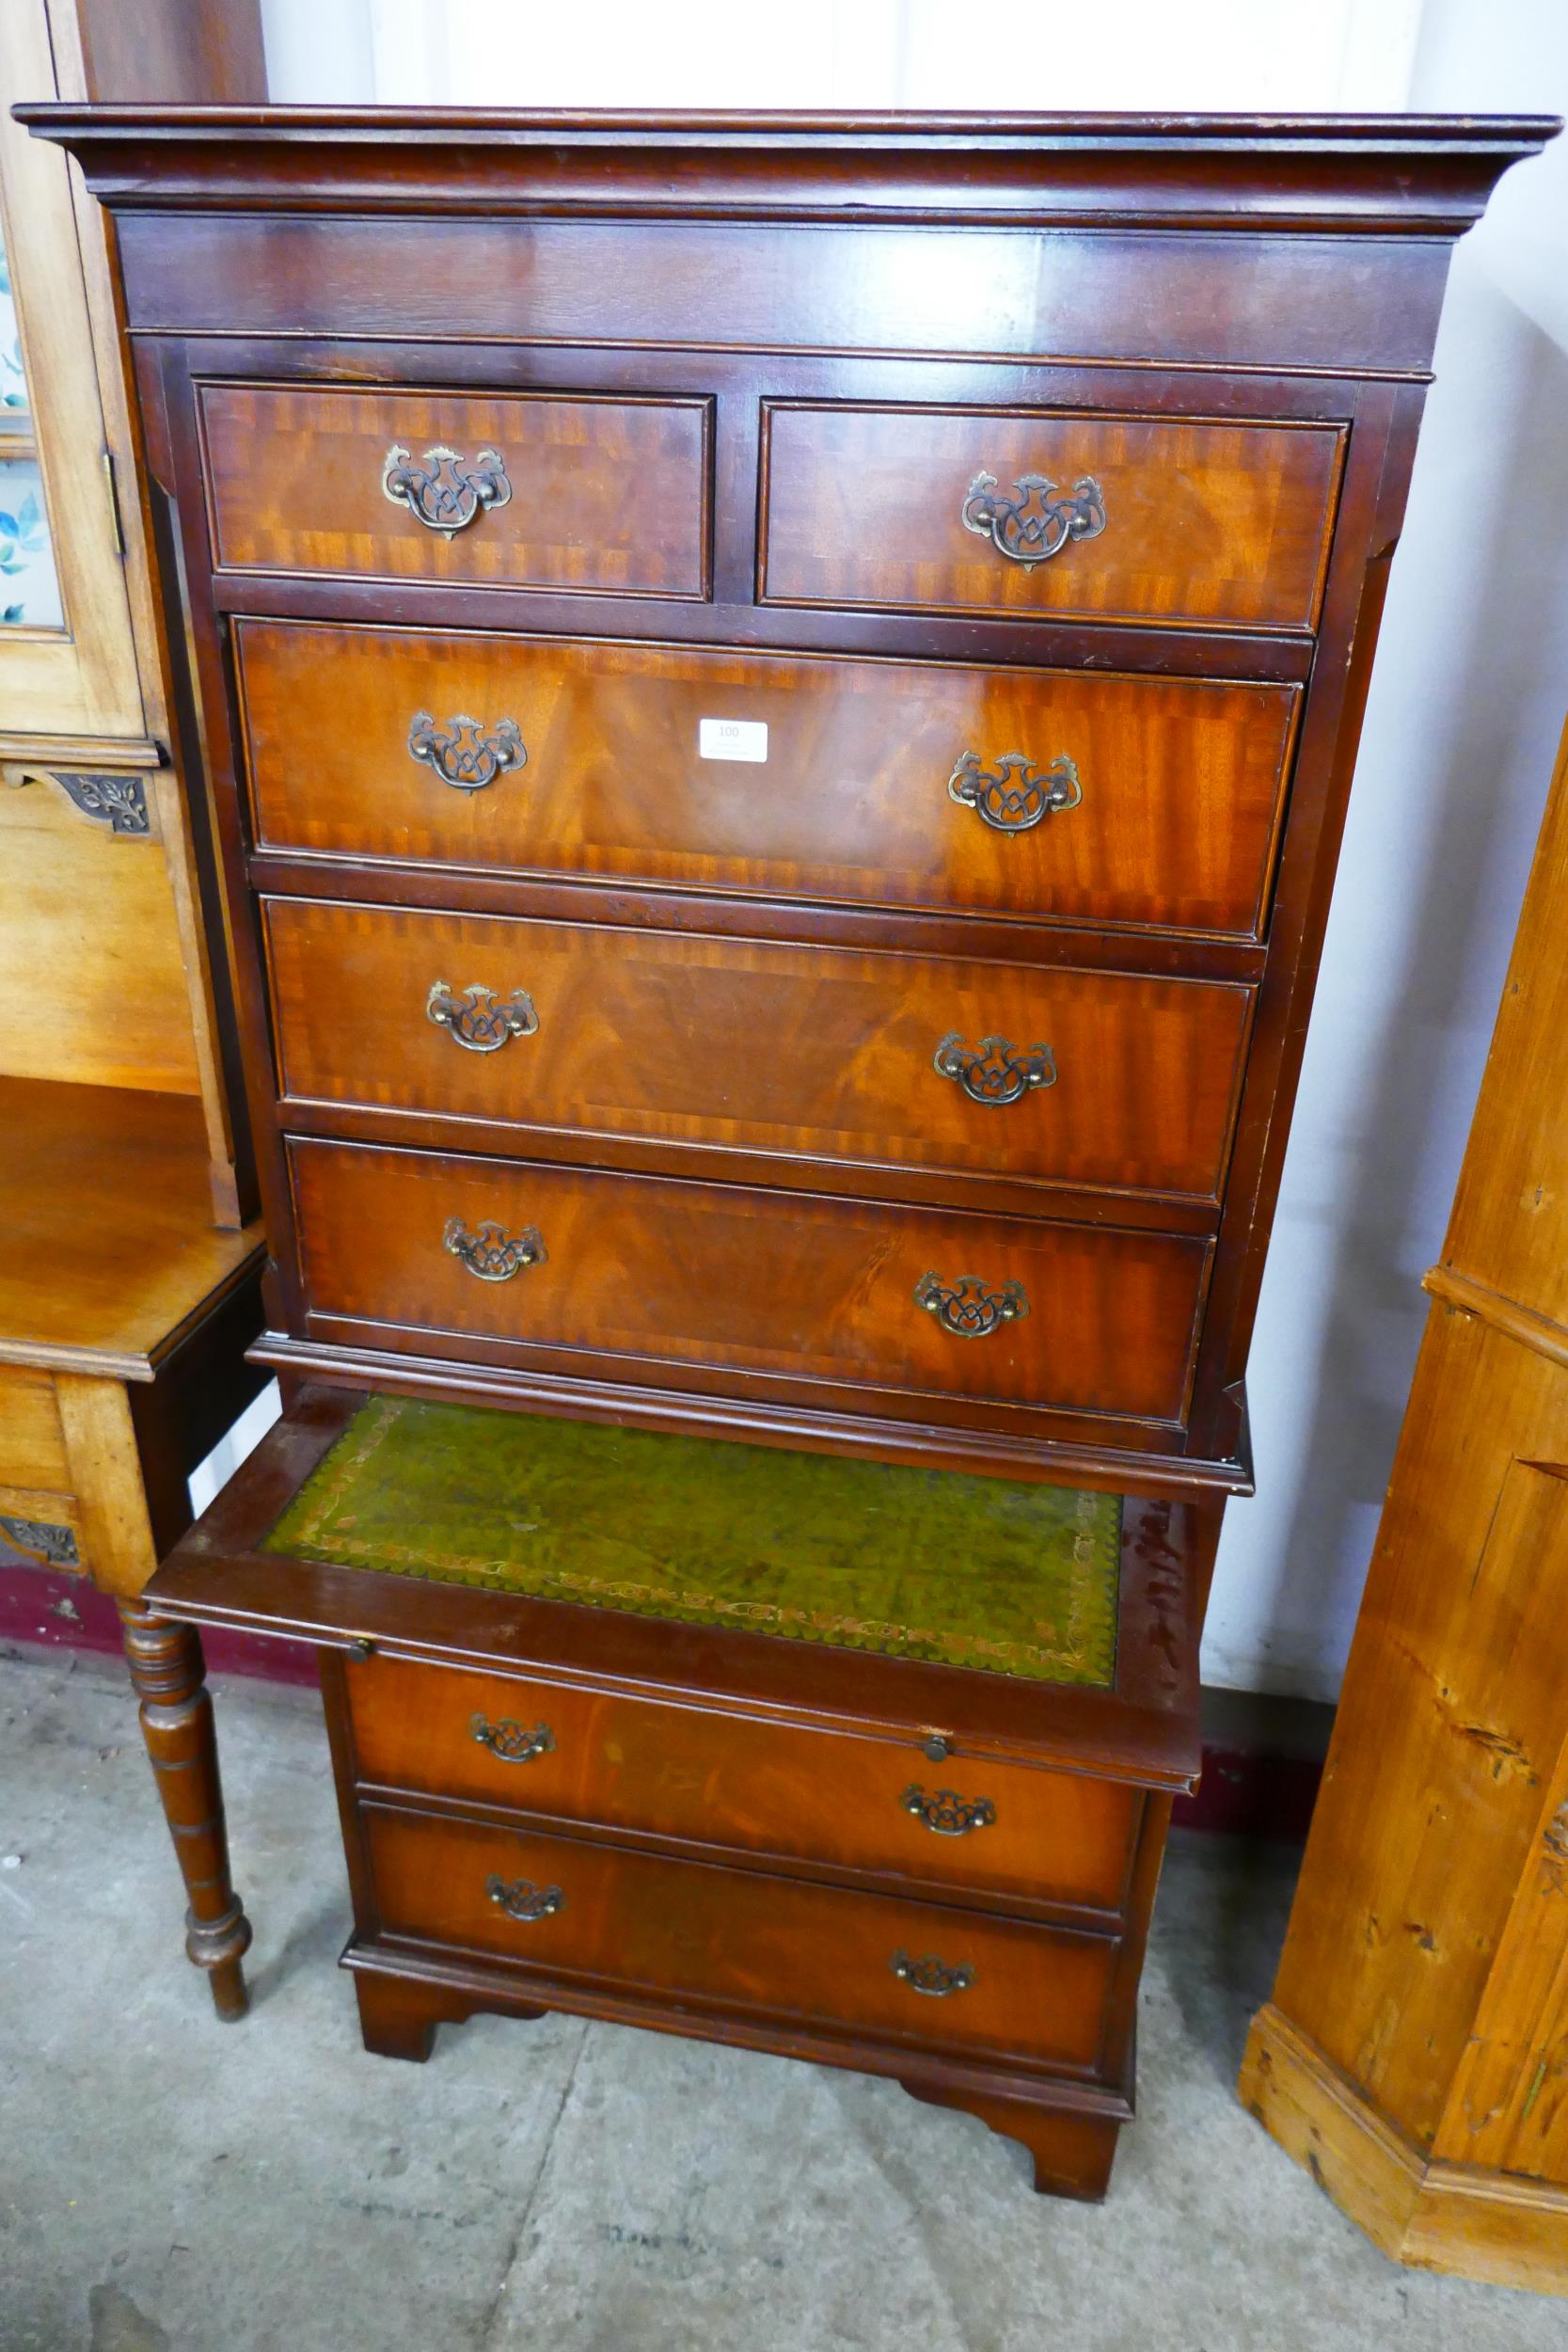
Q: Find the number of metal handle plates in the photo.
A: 12